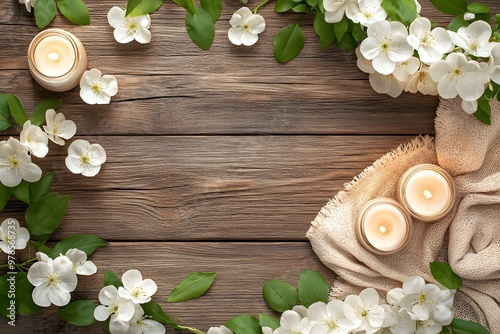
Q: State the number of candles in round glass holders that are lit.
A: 3